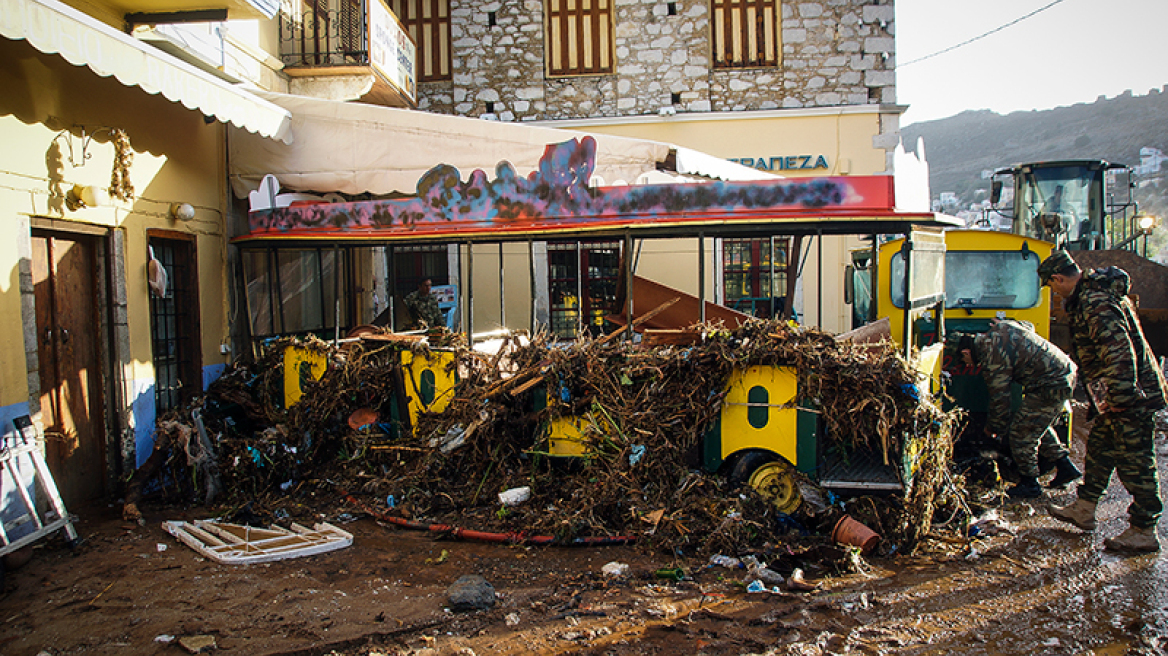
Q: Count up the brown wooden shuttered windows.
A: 3